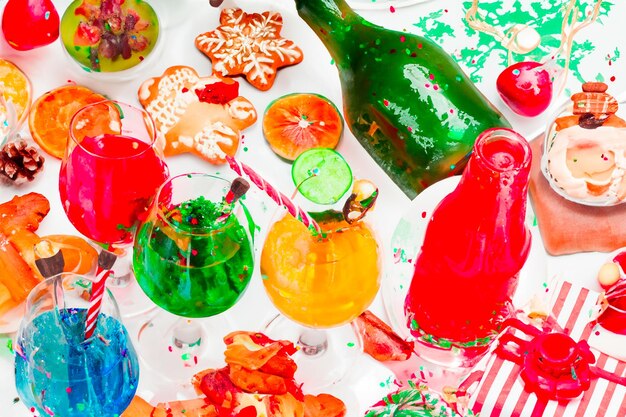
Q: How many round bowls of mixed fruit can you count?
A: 1